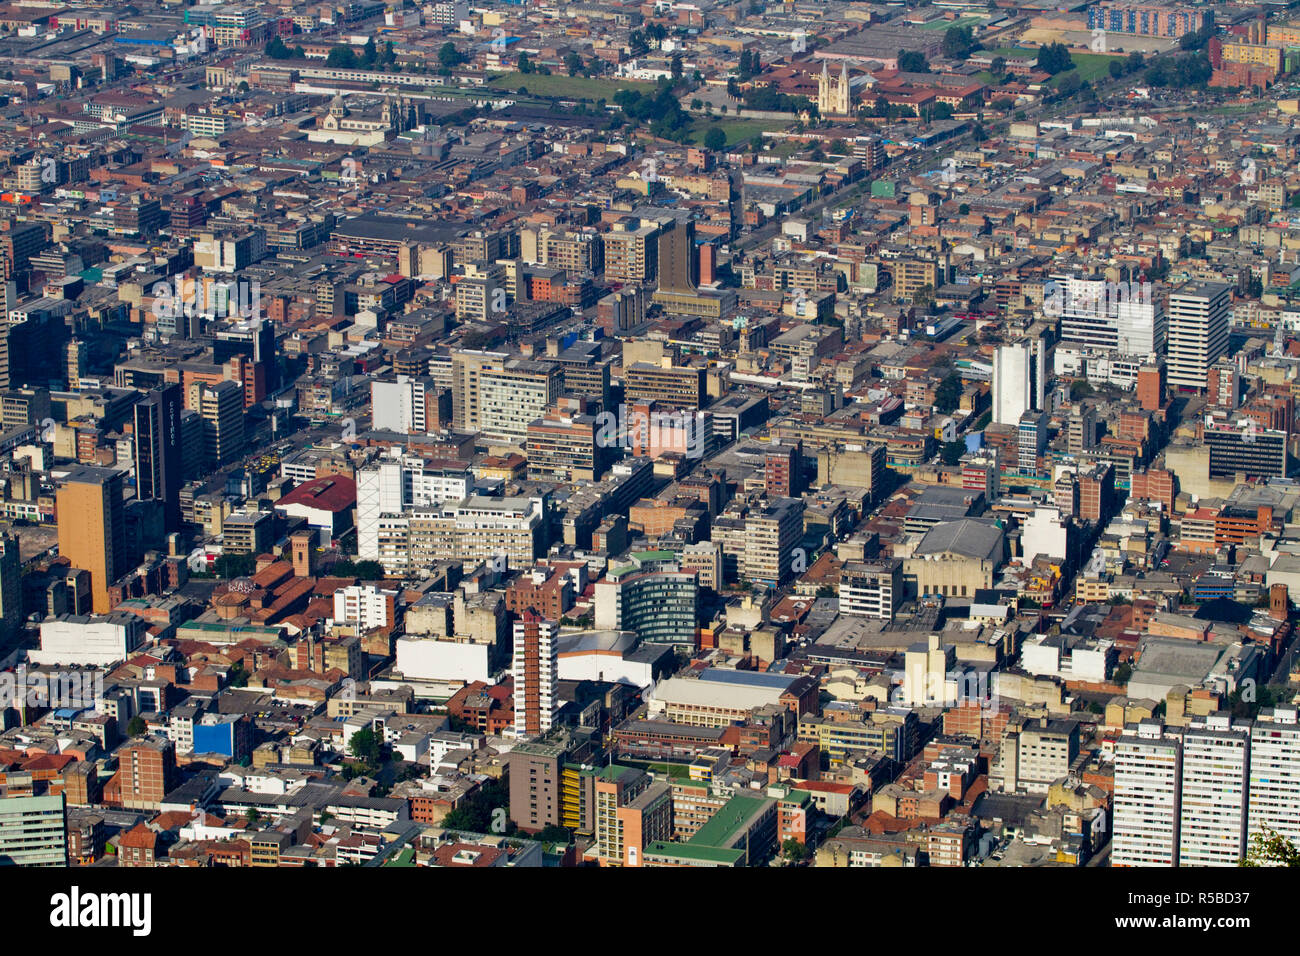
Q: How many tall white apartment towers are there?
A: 3